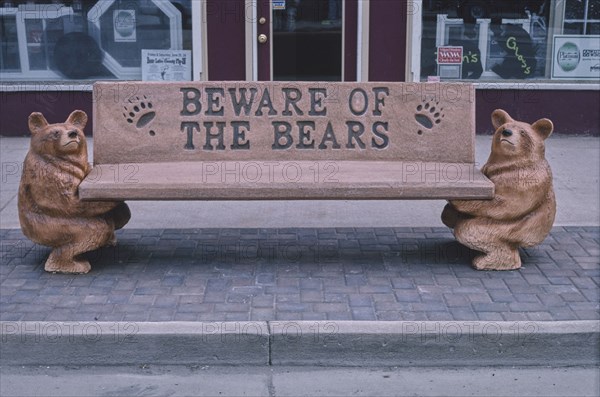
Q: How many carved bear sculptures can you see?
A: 2